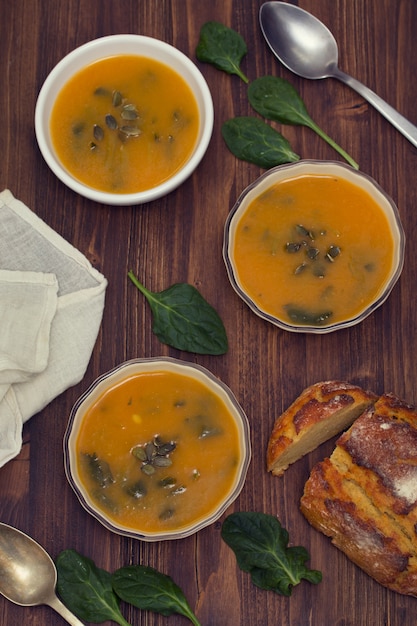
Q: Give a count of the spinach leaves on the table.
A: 7